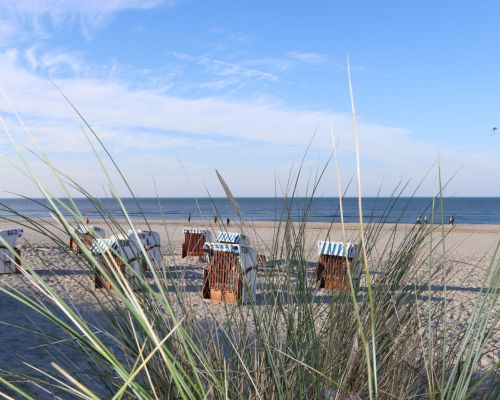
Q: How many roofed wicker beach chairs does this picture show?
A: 8